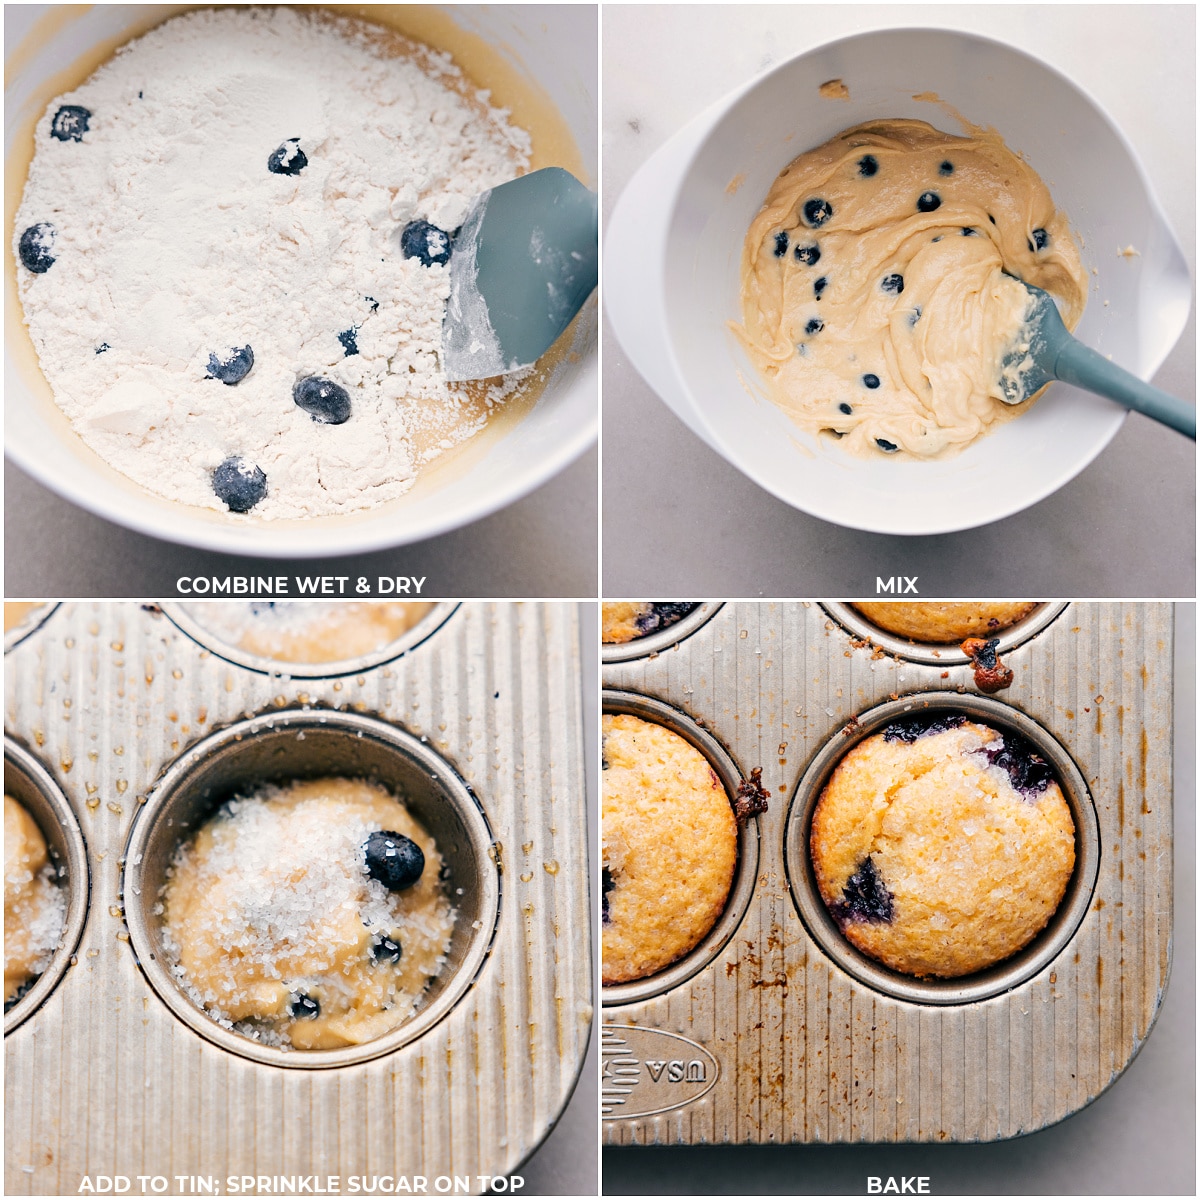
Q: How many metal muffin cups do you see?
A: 8